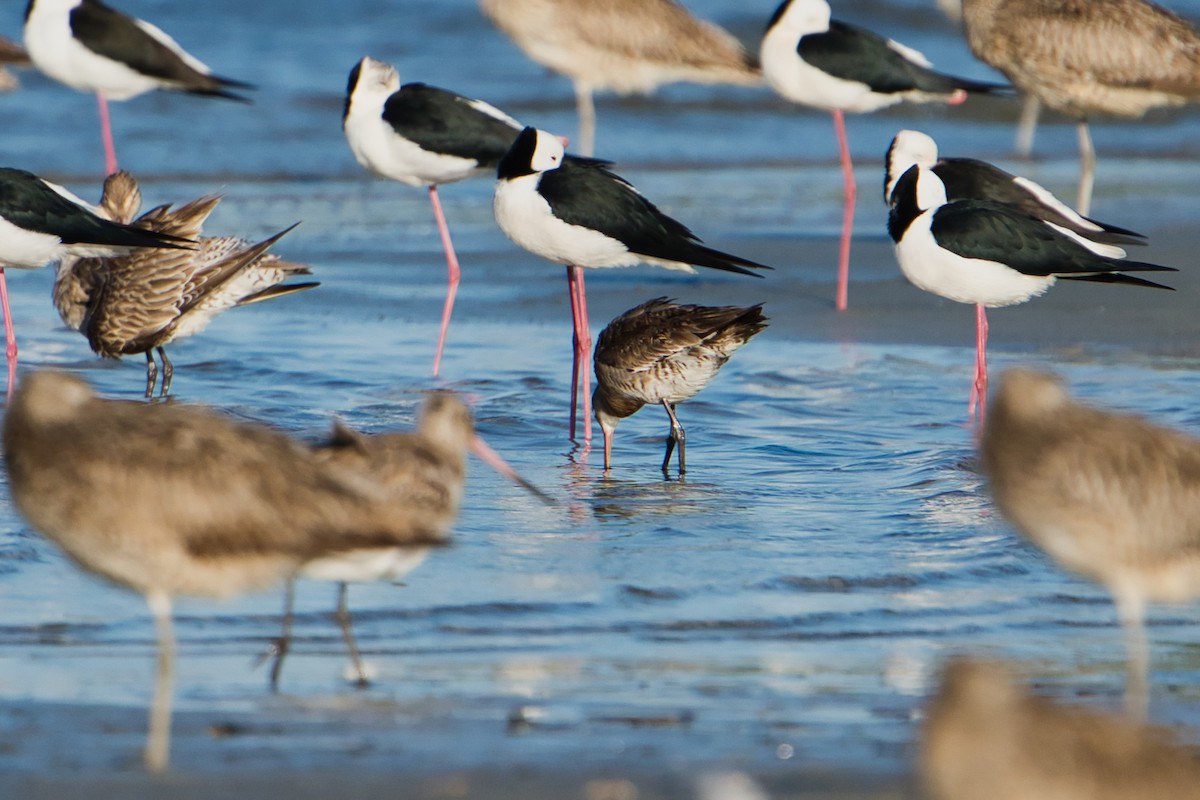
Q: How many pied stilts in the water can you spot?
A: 7